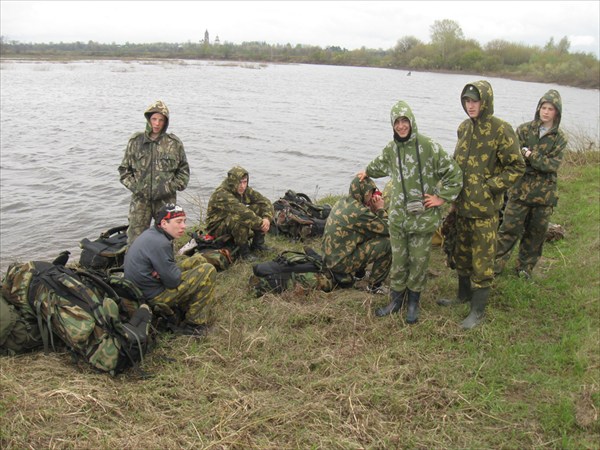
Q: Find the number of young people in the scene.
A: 7